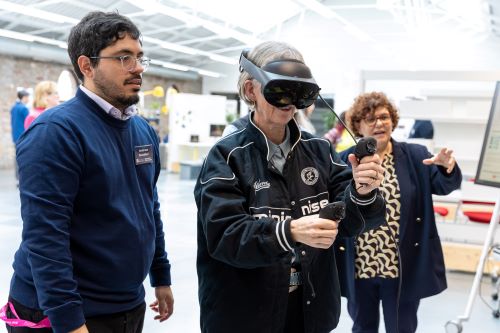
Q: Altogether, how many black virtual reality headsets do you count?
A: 1